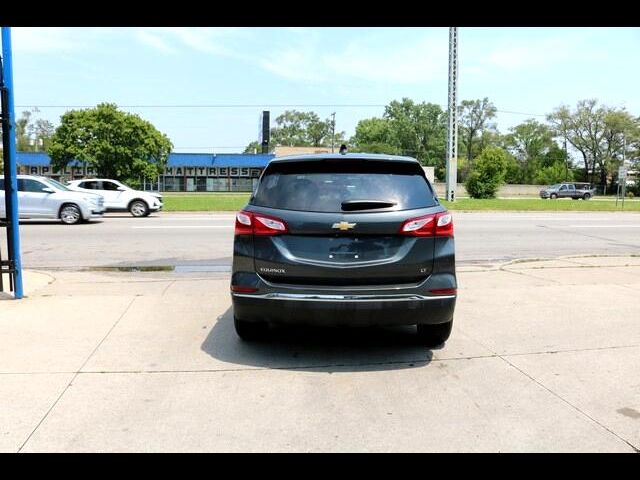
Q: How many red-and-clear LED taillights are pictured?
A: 2